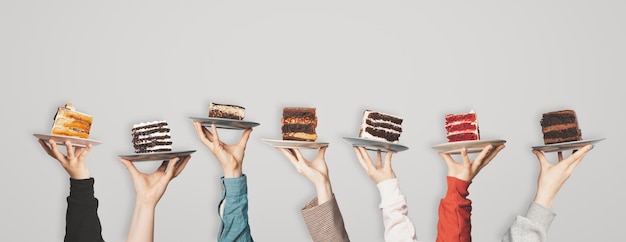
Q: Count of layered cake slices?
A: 7